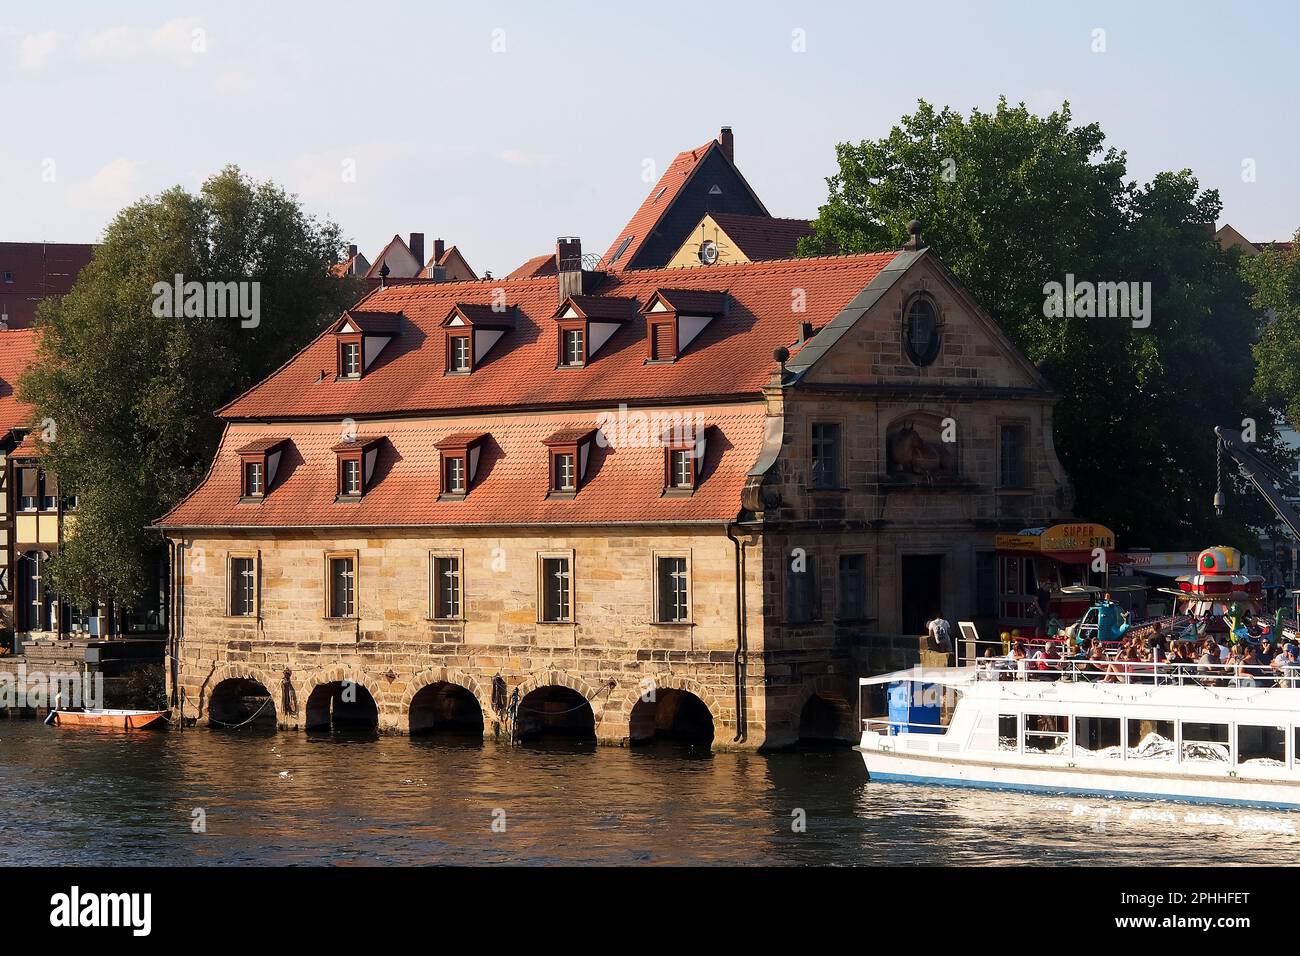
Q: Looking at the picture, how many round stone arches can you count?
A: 6